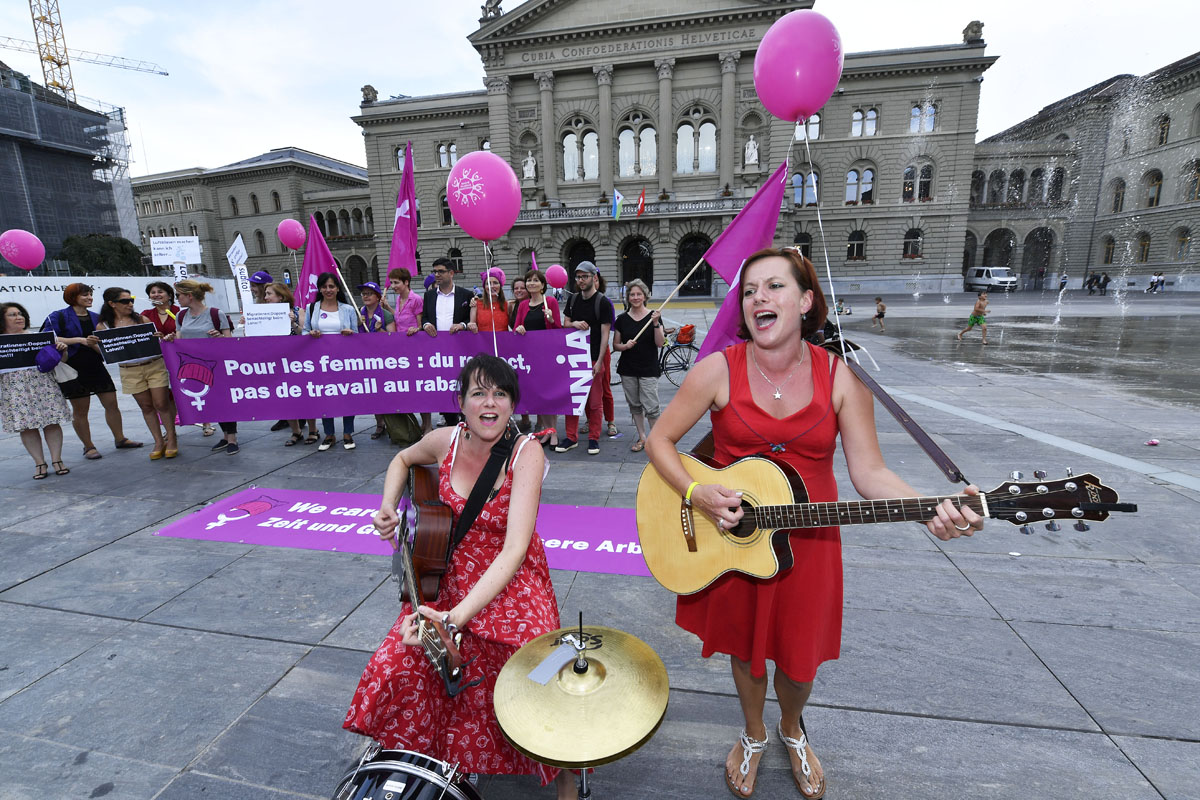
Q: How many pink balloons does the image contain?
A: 5